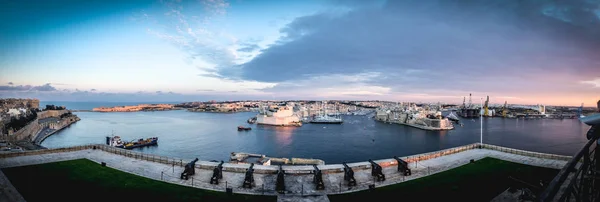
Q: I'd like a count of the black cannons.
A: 8